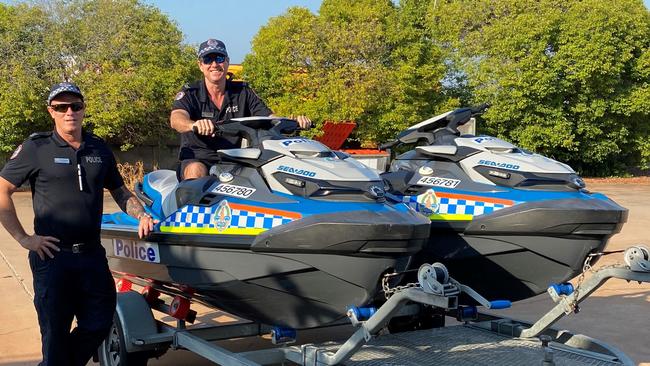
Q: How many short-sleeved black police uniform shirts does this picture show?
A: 2